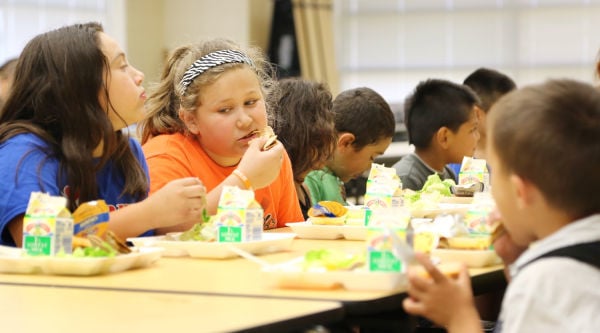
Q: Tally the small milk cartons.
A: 7